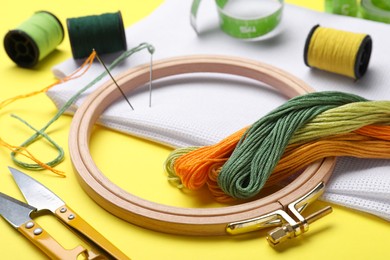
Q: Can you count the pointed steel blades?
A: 2